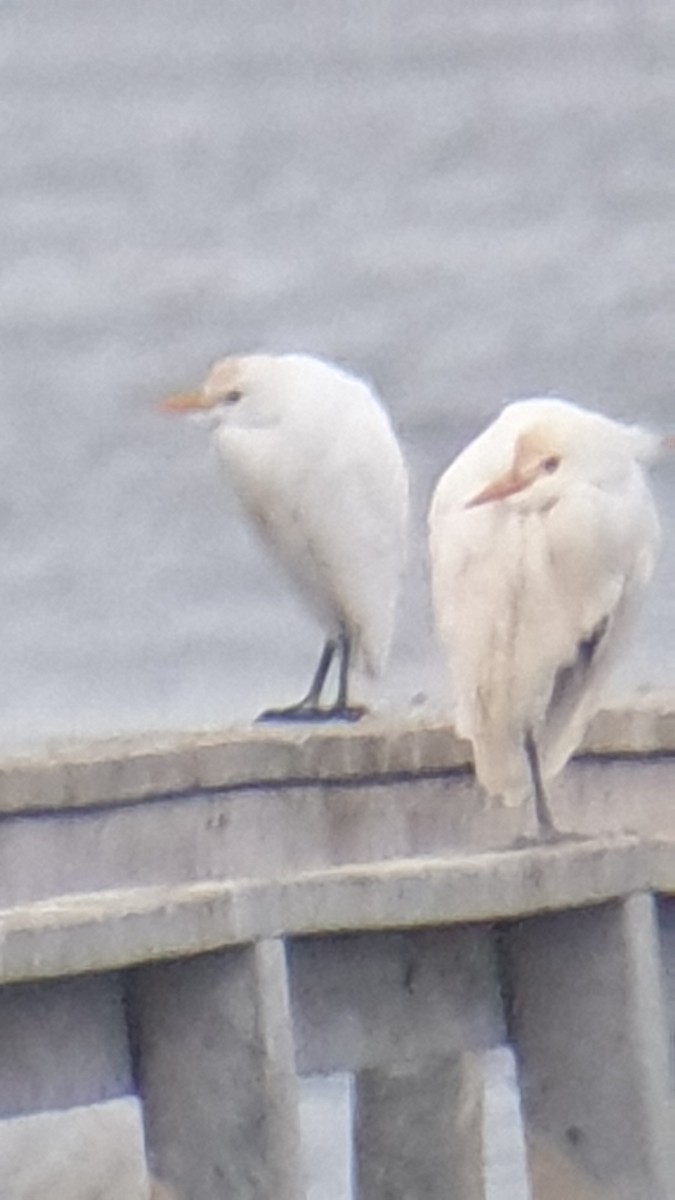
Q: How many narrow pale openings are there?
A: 2